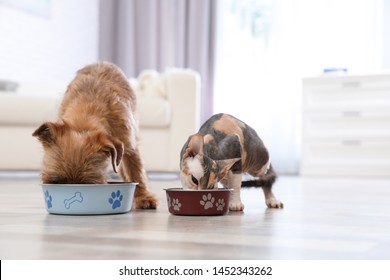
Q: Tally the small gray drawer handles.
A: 3